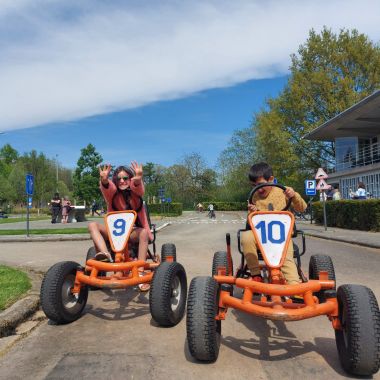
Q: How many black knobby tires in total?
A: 8